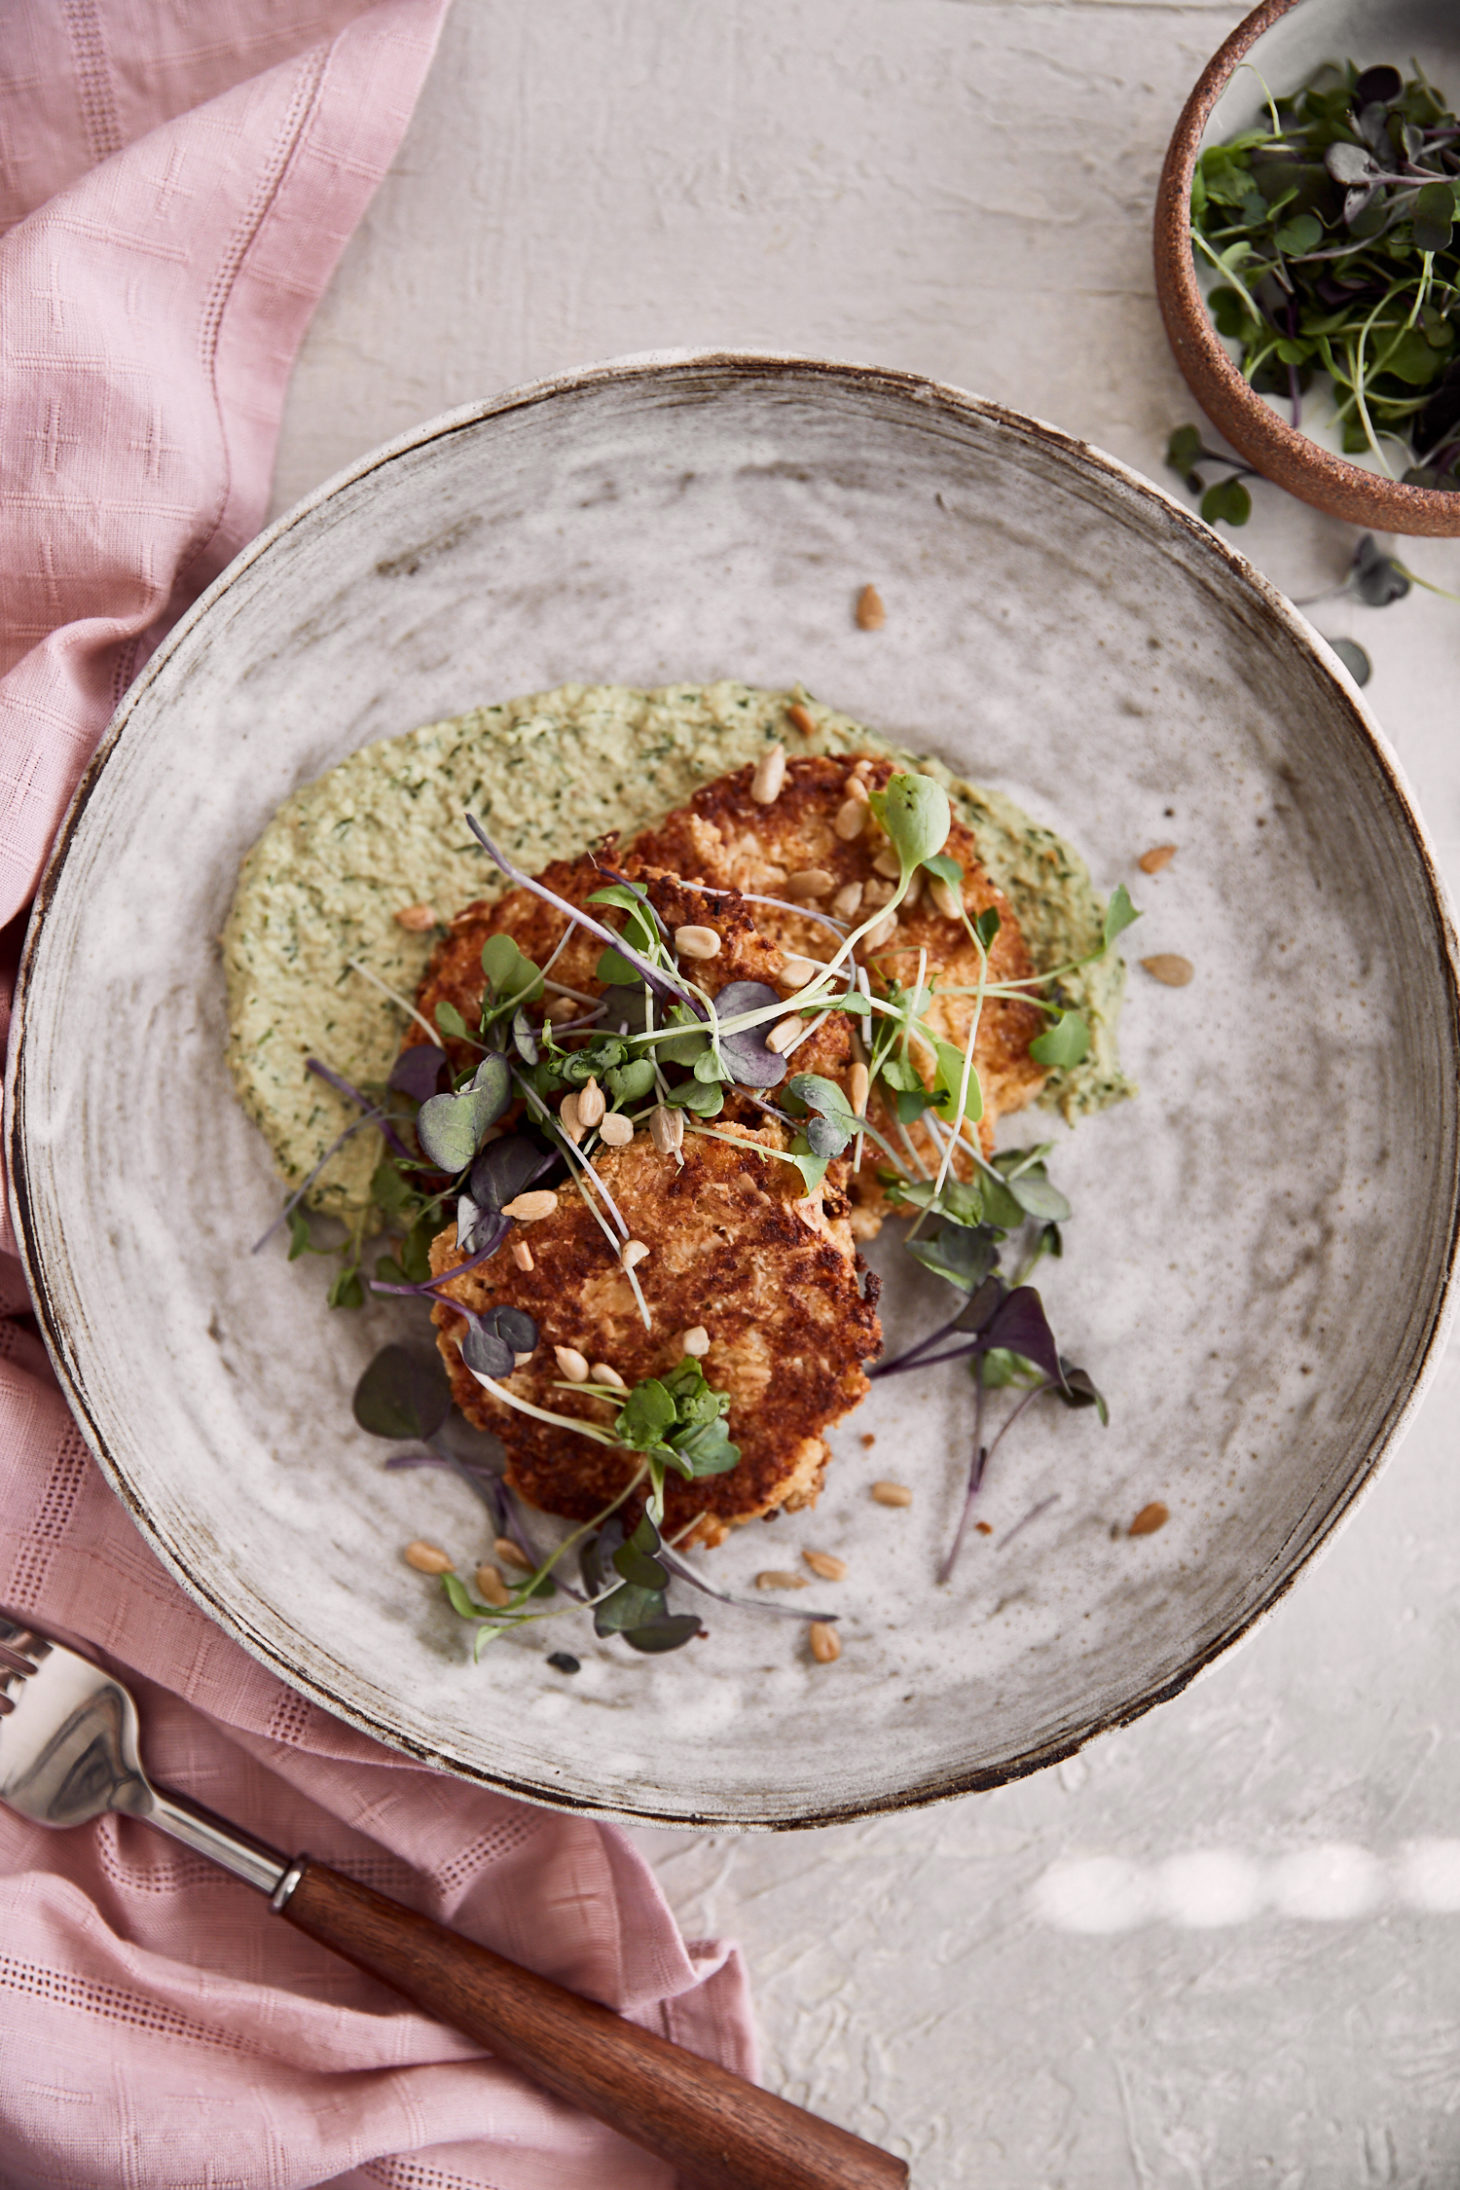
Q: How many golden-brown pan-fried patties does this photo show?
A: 3